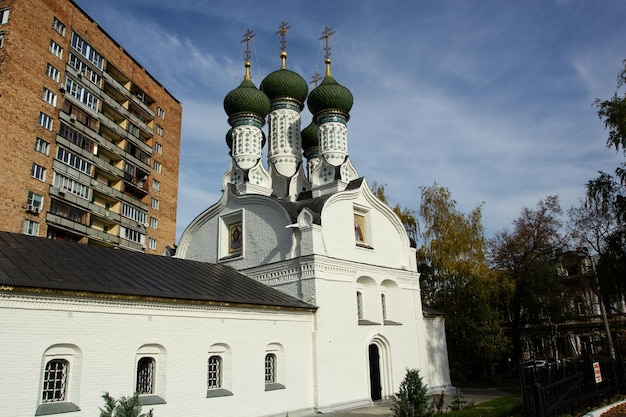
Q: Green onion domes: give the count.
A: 5